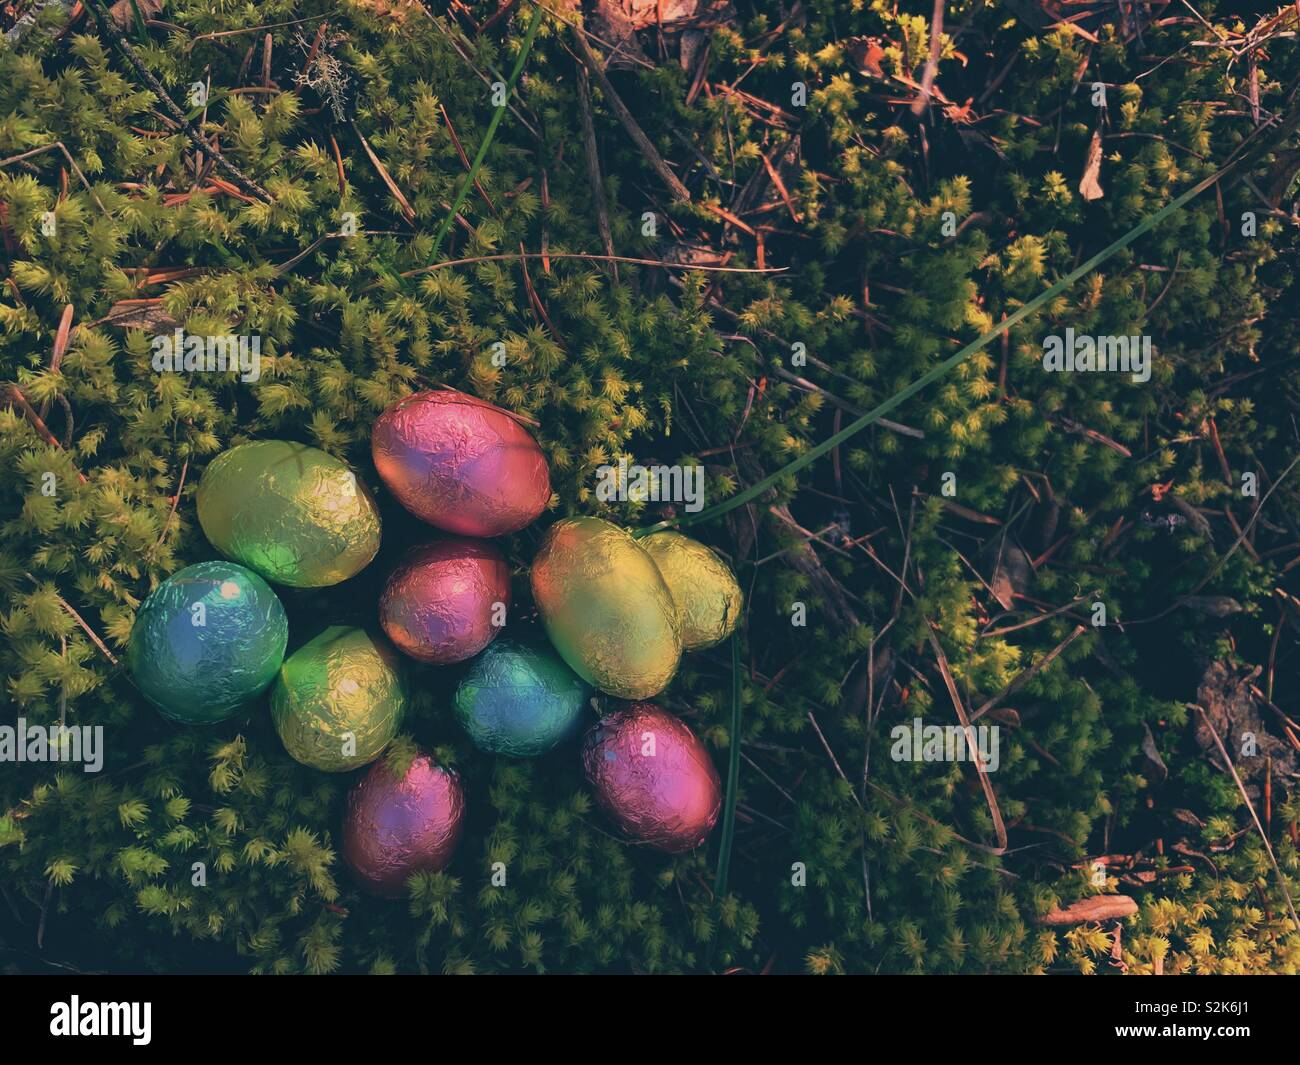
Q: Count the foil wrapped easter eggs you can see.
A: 10